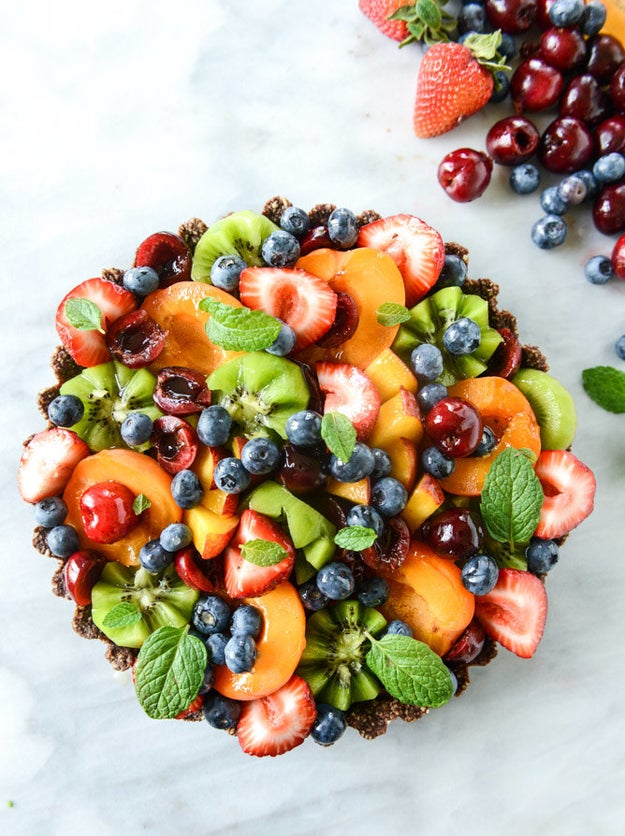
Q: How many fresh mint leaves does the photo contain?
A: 12